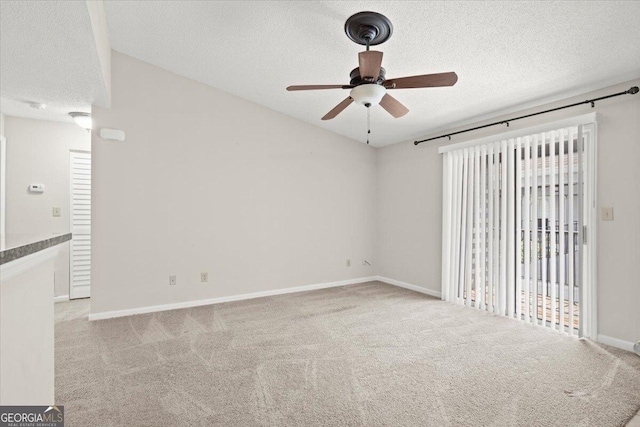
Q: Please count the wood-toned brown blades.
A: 5